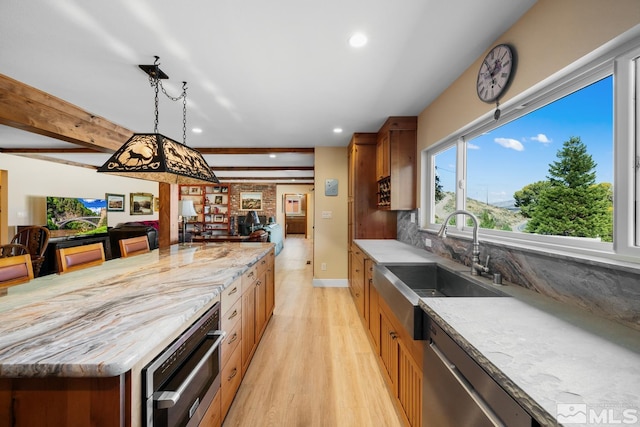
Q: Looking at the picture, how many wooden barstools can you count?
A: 3